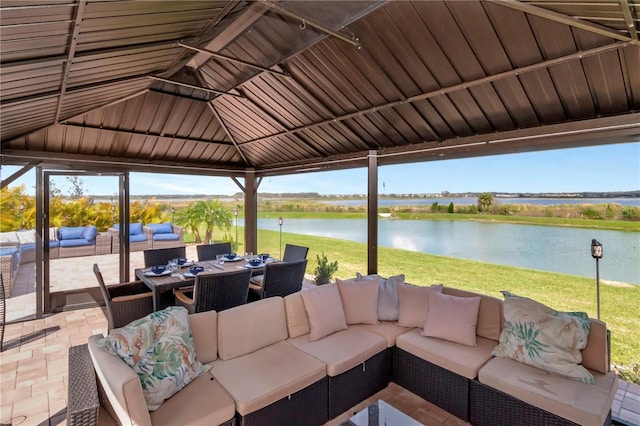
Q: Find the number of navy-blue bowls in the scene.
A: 6